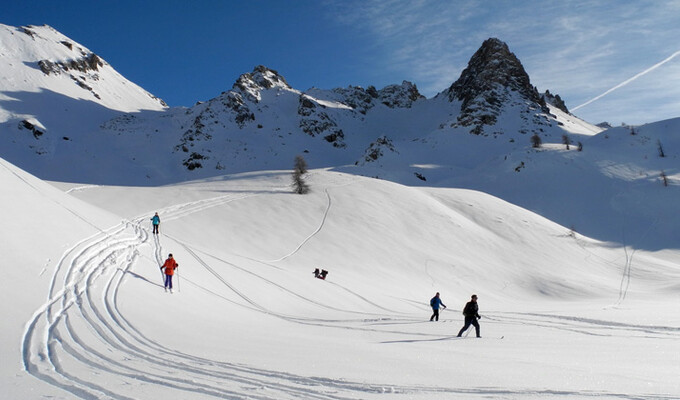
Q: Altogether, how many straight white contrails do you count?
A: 1